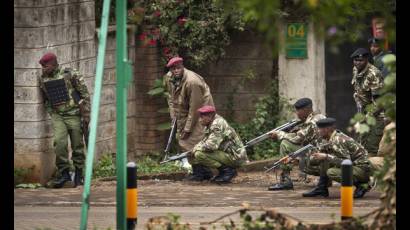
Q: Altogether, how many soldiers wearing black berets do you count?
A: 4